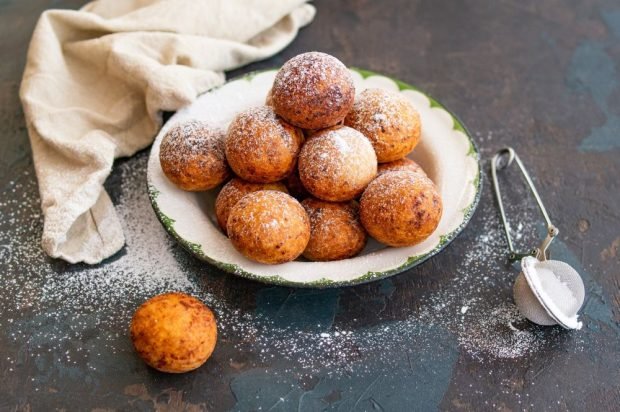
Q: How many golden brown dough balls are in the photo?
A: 11